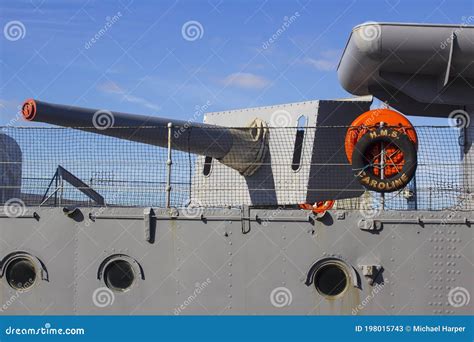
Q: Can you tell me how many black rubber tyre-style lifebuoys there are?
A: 1